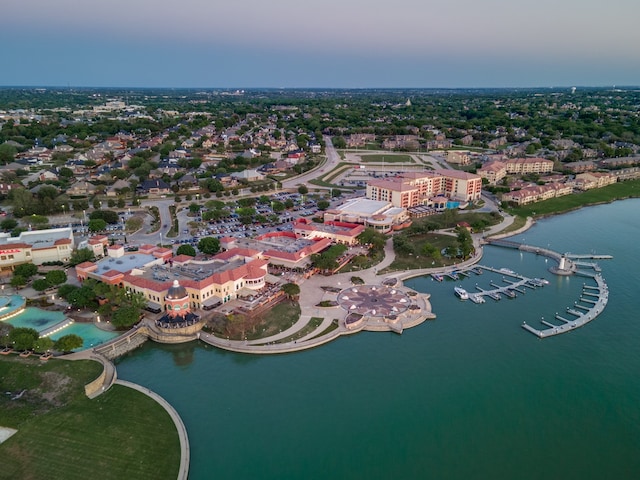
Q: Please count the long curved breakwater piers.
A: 1